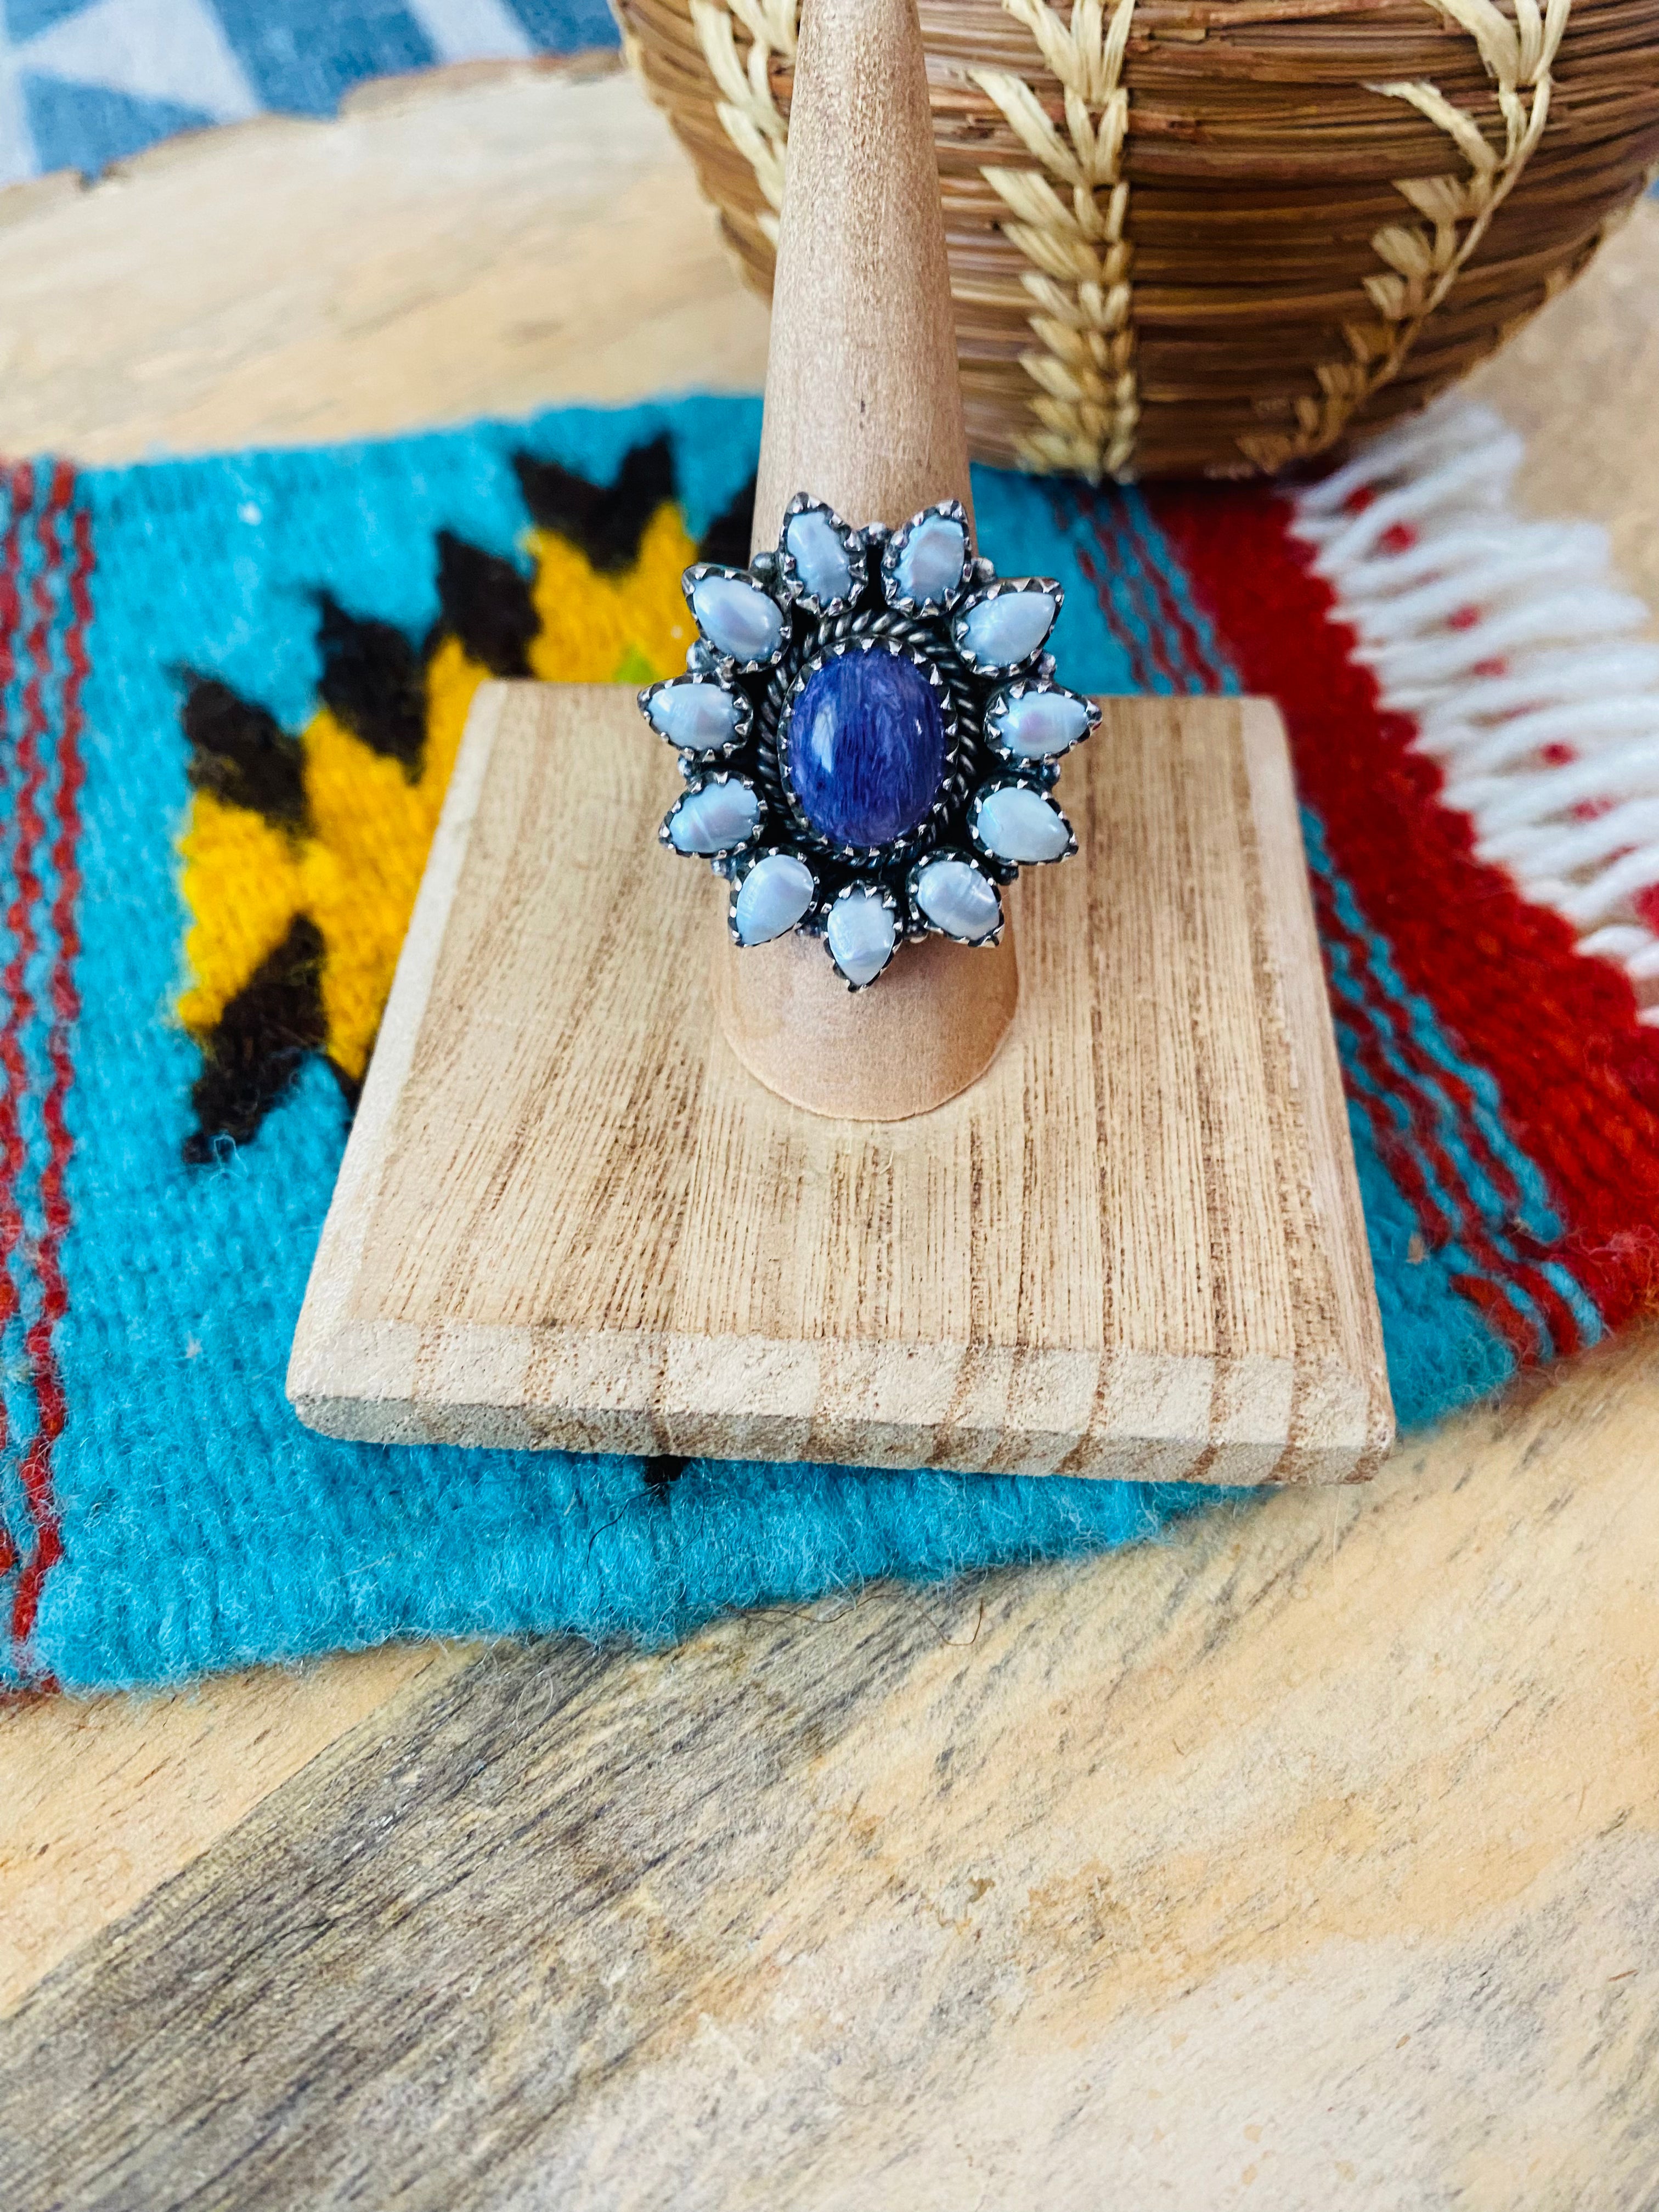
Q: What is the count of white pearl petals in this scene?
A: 11